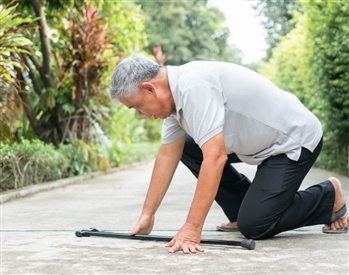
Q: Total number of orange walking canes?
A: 0